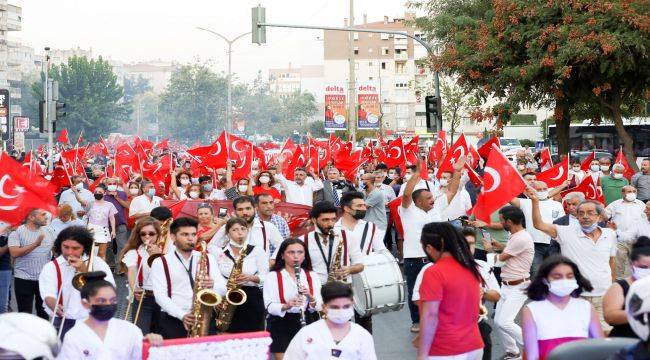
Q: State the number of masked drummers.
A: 1